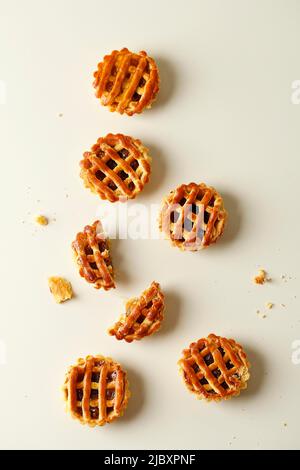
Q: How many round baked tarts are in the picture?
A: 5